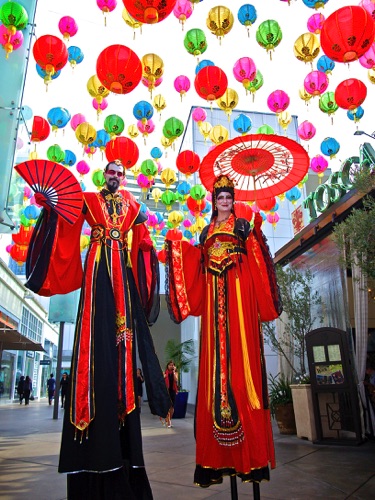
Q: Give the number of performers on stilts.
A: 2